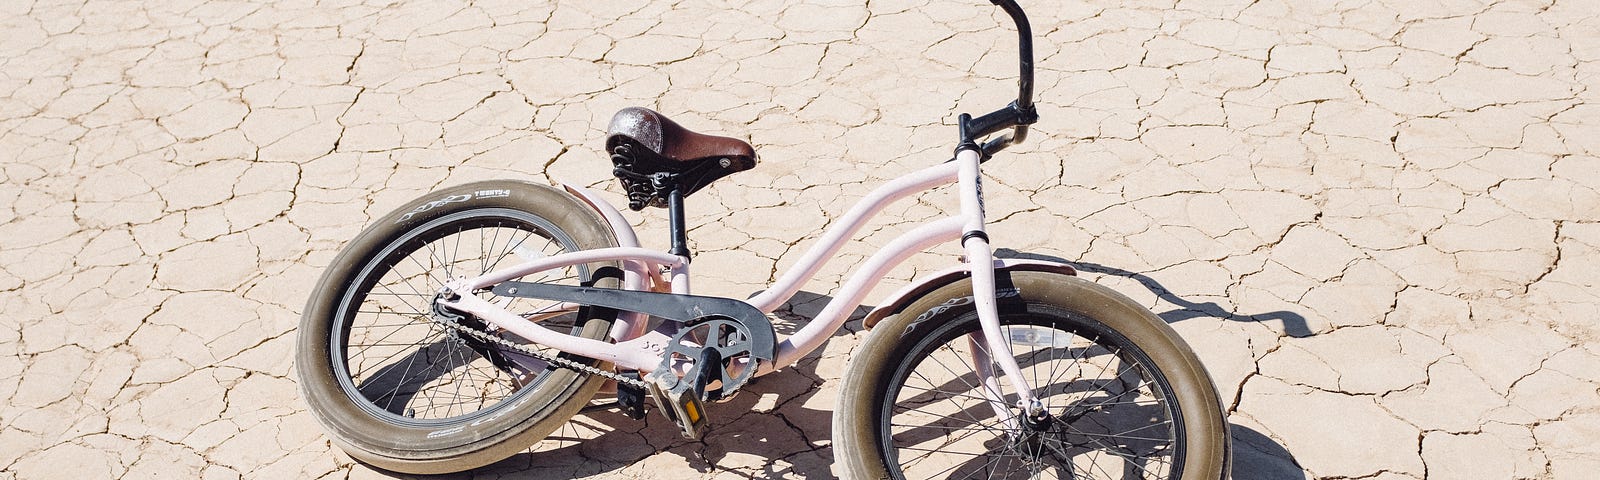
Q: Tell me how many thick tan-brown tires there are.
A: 2